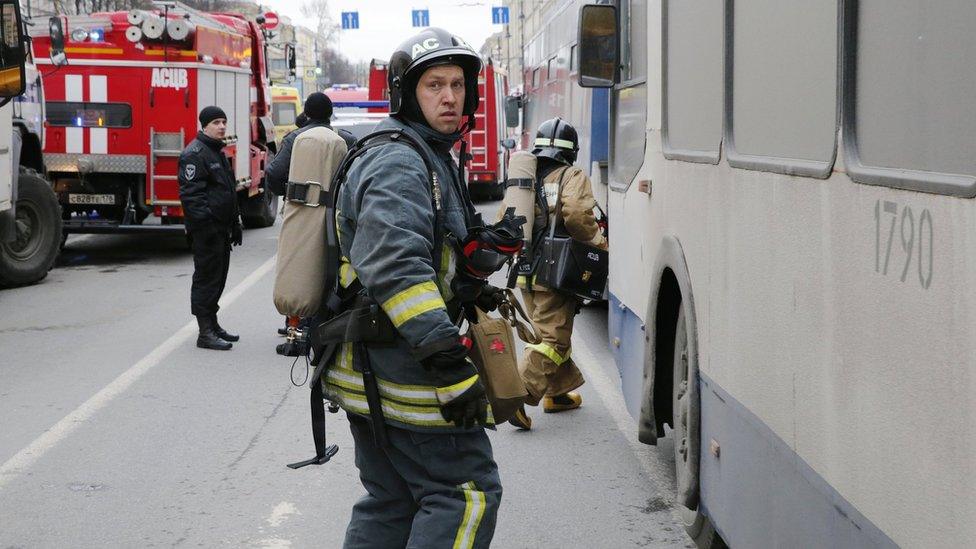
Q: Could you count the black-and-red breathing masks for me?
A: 1